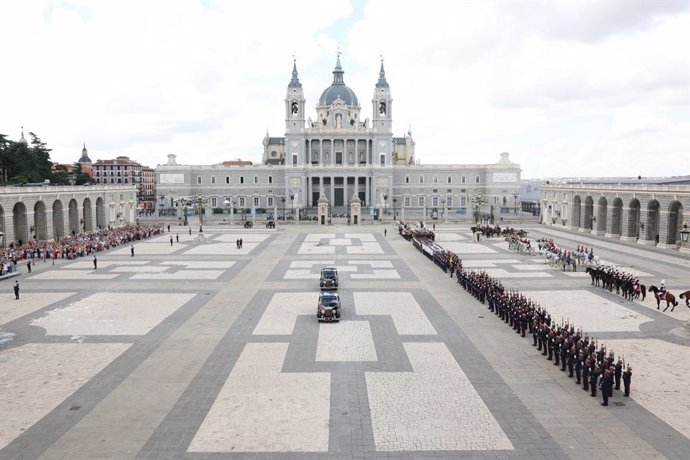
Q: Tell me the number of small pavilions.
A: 2